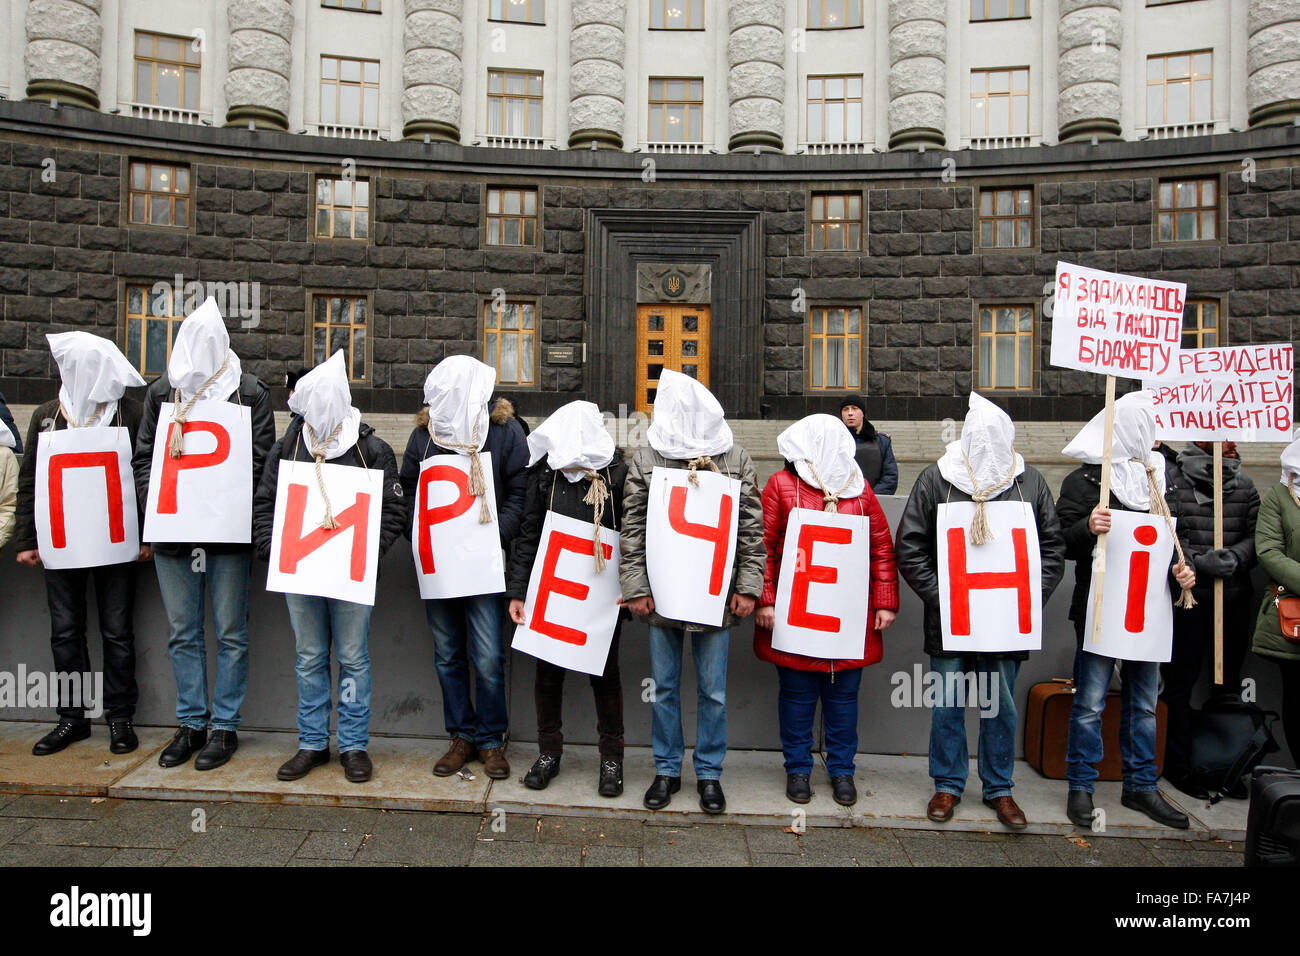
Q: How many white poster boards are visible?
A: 11